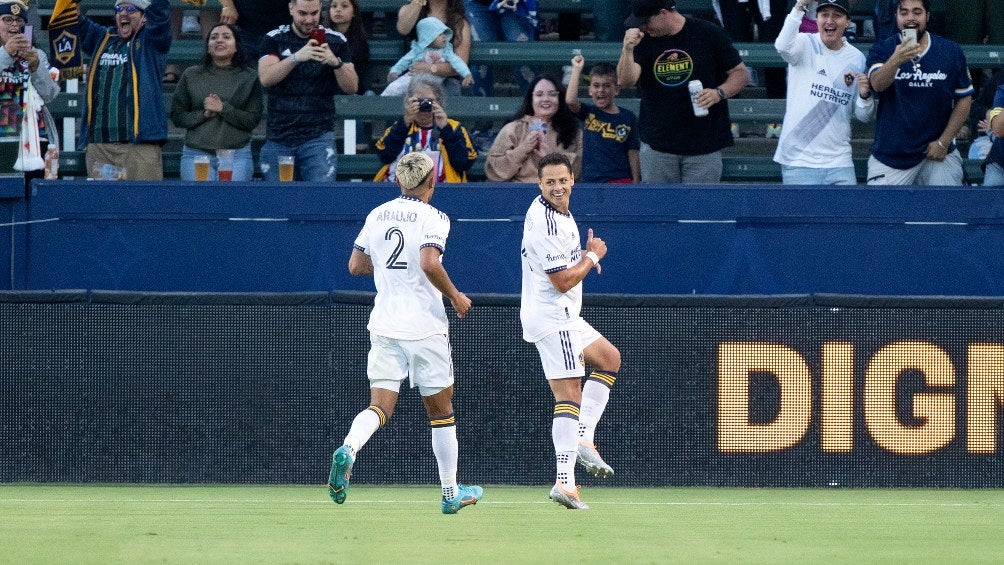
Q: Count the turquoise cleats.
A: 2